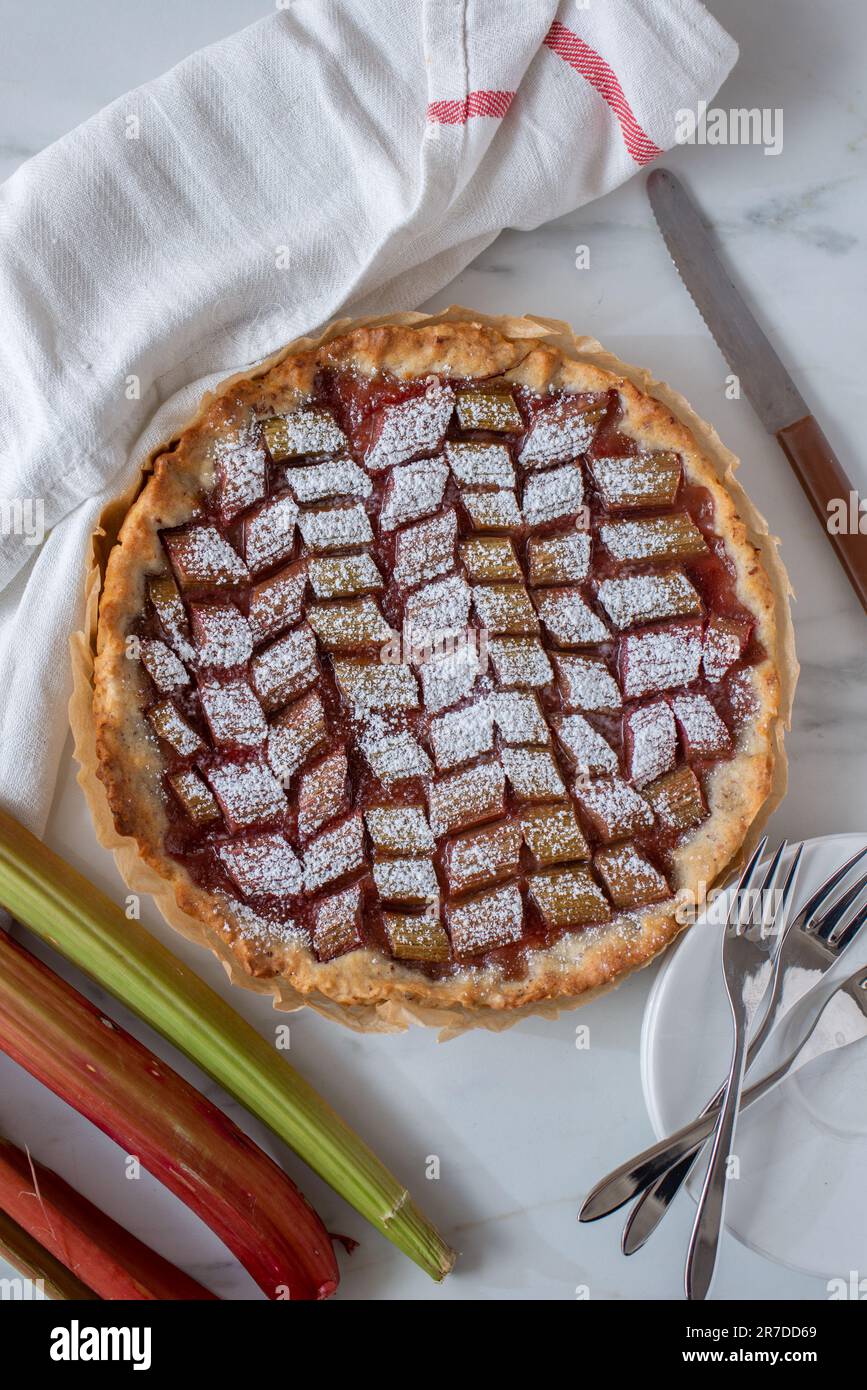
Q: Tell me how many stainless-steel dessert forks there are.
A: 3